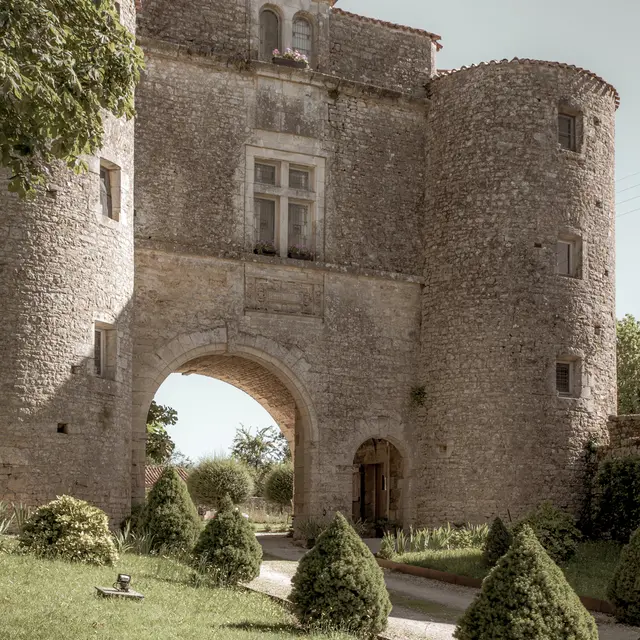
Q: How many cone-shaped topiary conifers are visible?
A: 6